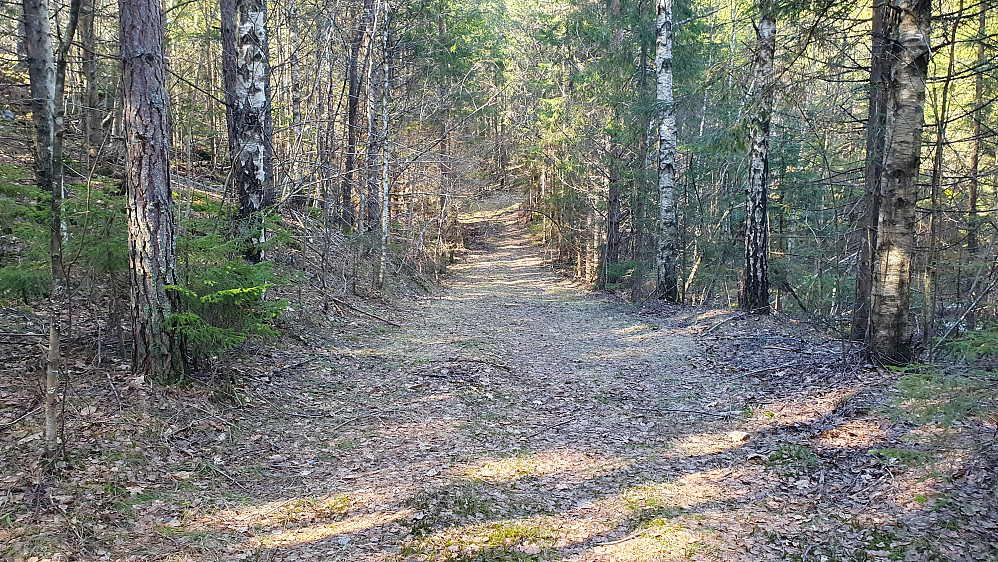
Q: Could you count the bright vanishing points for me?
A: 1